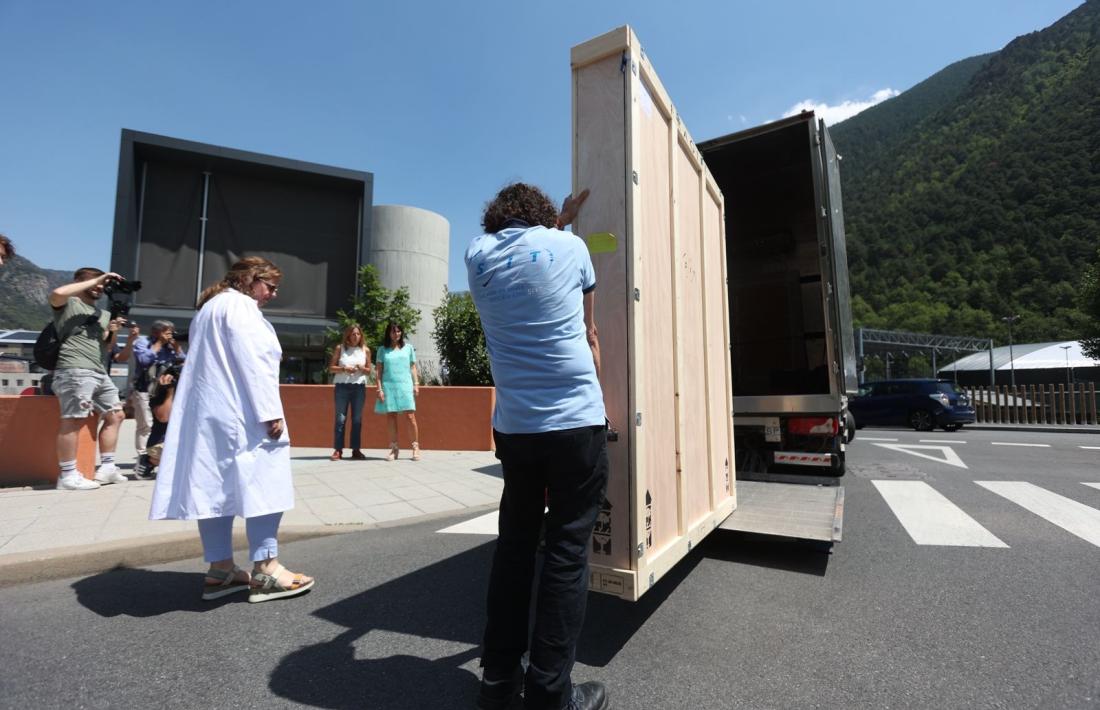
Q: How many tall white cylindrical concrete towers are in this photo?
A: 1